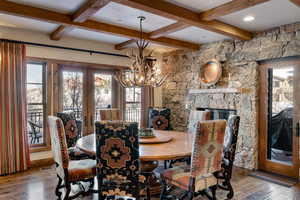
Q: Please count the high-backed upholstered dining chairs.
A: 8